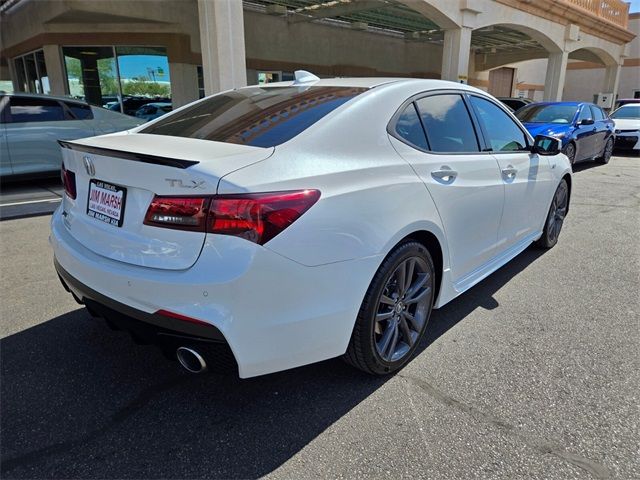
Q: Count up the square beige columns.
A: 4